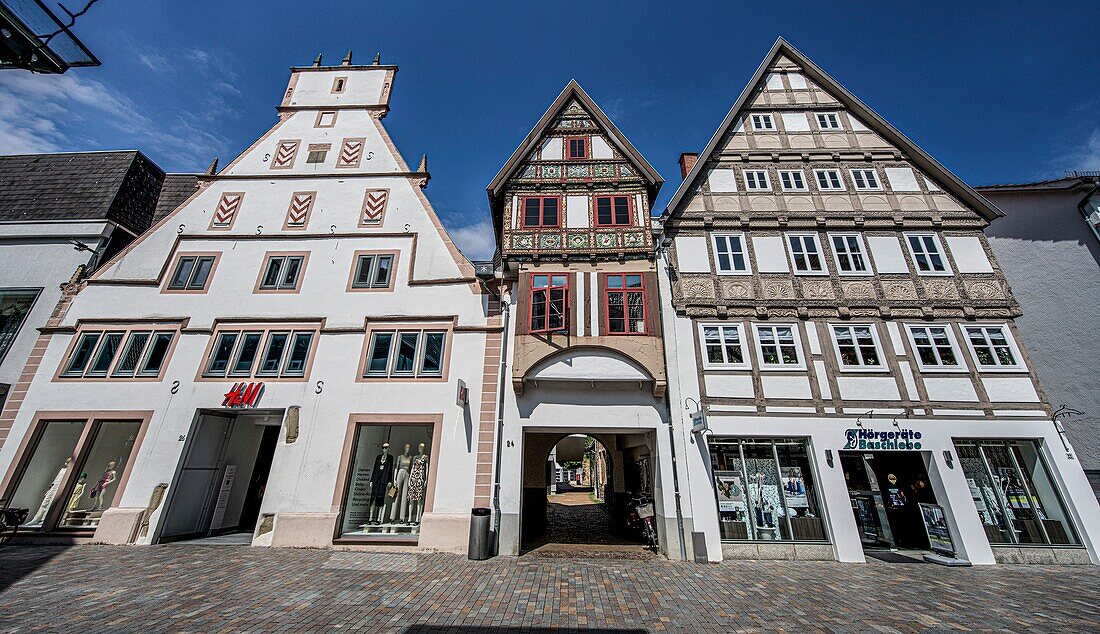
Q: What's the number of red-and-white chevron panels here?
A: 5